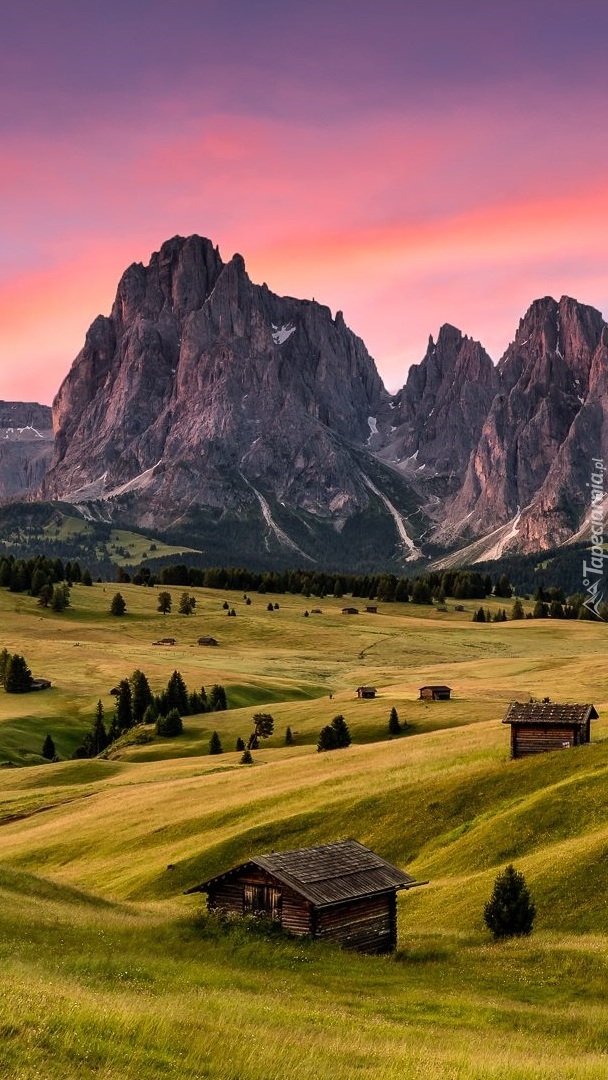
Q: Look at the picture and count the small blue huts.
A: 0